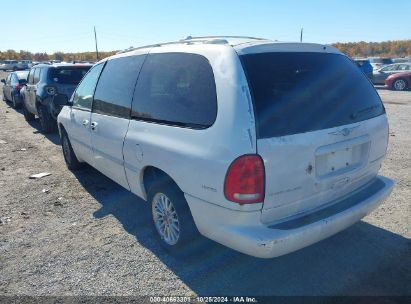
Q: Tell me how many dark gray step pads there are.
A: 1